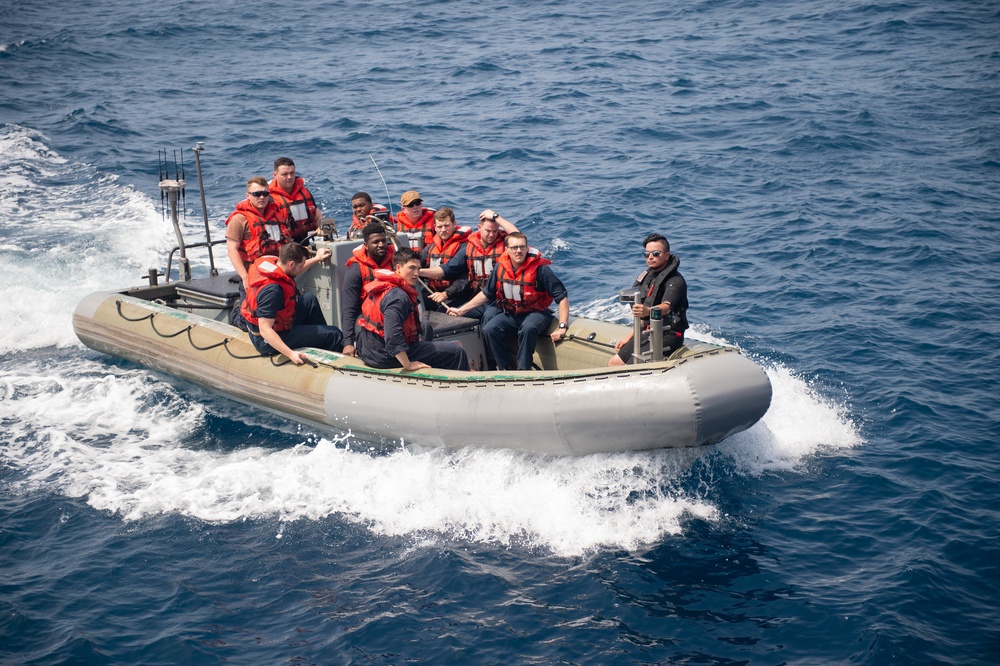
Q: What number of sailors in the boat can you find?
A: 11